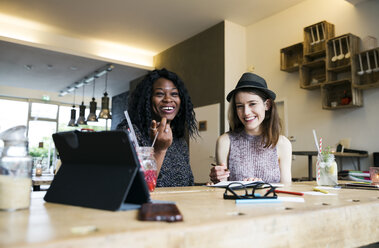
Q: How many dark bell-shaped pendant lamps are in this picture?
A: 4